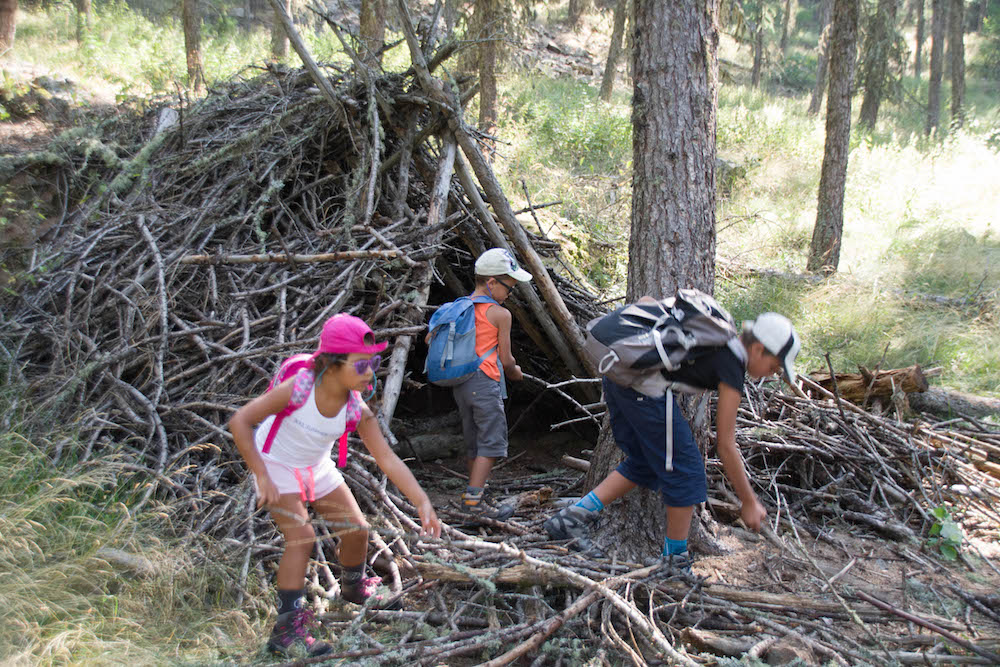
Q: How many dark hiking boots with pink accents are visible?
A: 2